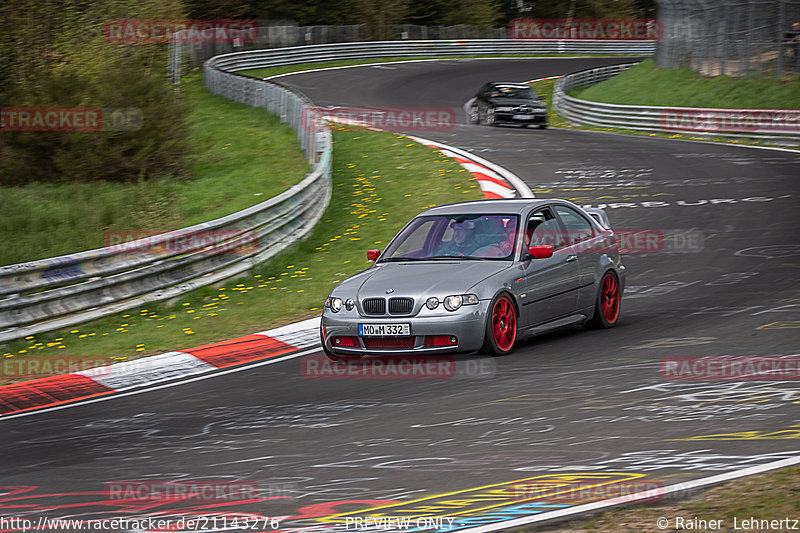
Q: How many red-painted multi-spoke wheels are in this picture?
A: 2